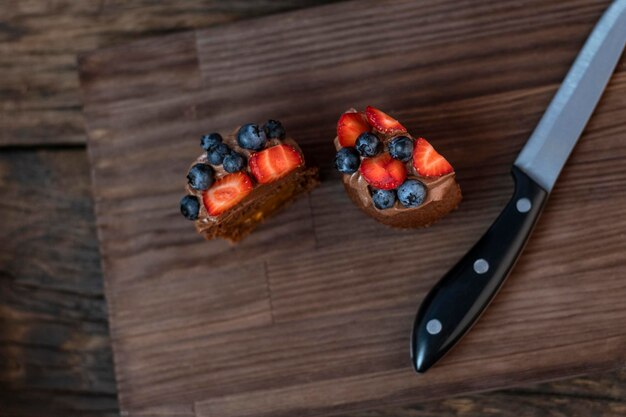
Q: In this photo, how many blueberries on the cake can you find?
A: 12